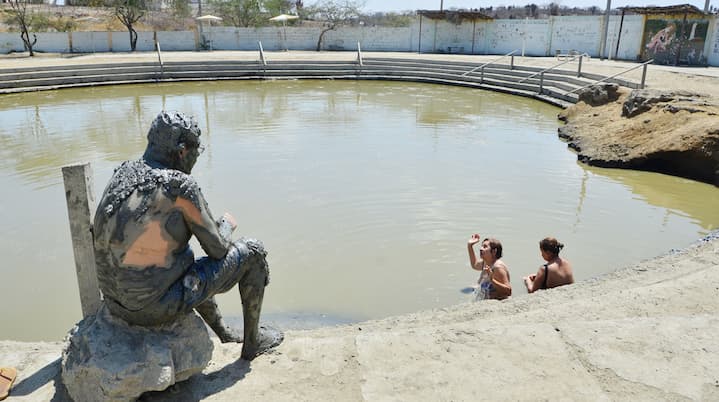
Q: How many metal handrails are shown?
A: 6